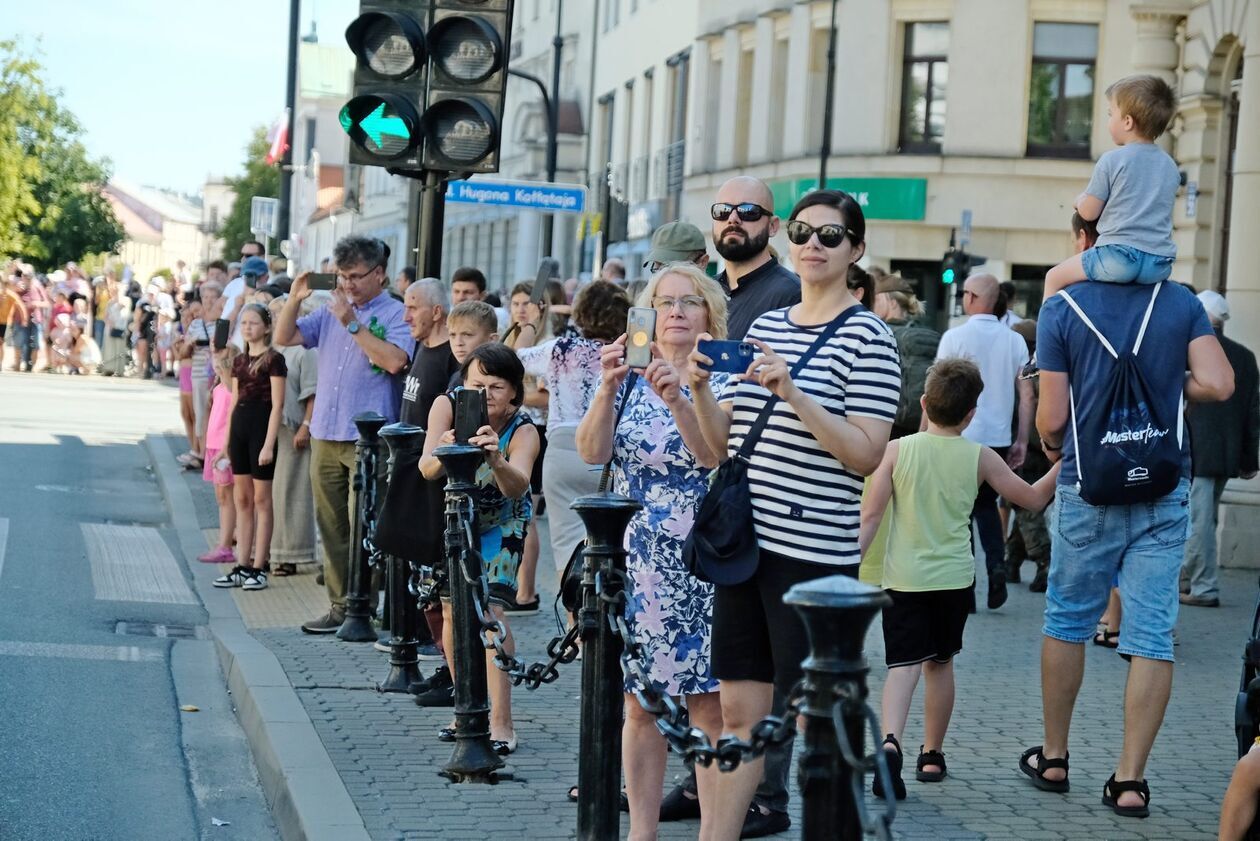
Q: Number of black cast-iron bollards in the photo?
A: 5